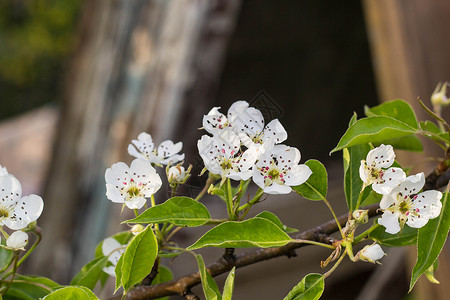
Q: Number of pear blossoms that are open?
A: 10